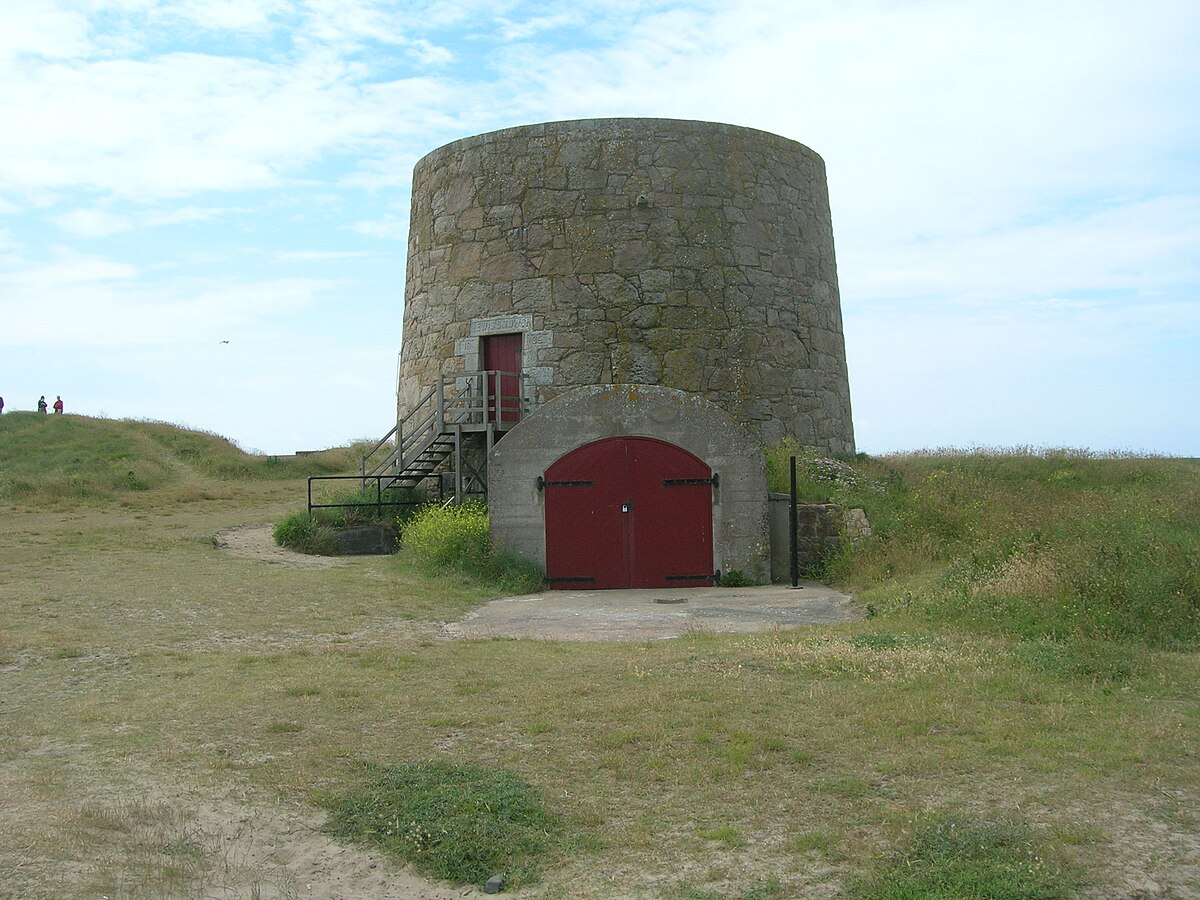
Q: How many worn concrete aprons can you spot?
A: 1